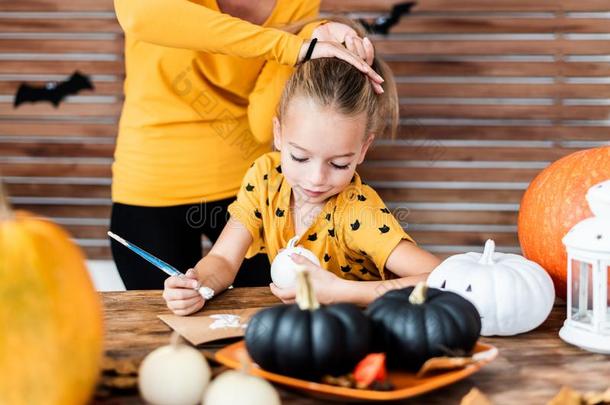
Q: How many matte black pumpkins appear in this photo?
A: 2